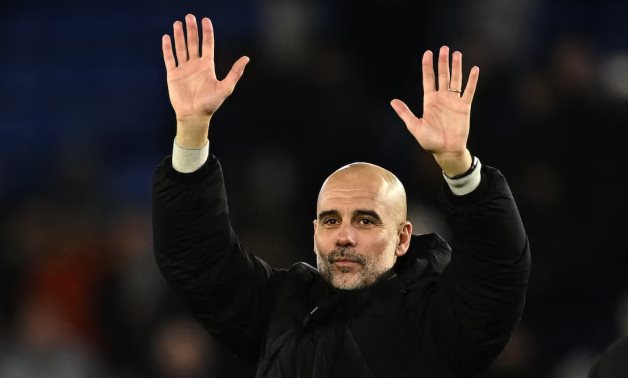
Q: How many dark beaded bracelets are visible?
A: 1